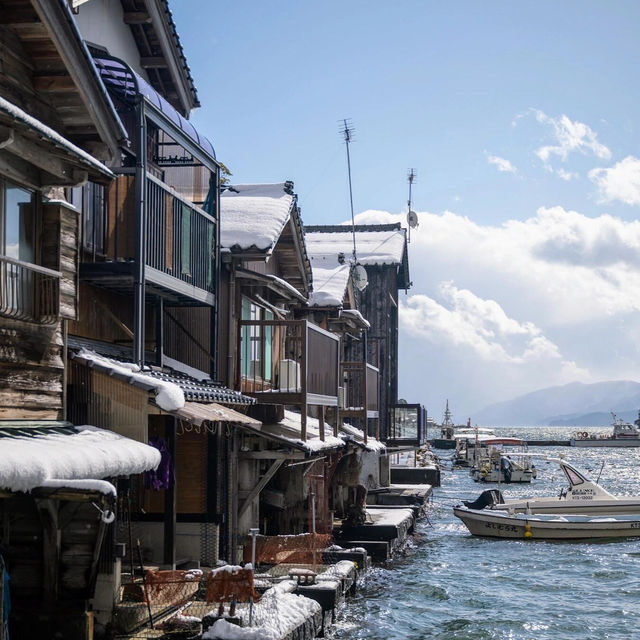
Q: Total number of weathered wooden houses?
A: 5